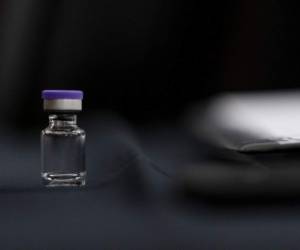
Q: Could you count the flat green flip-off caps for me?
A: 0